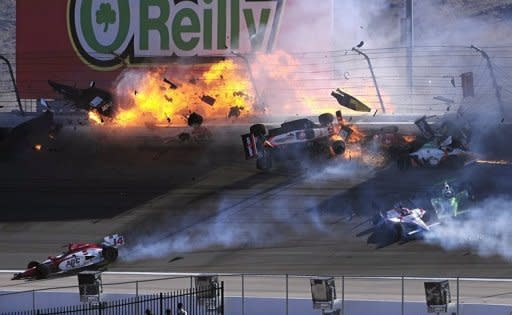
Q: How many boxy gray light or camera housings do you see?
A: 4